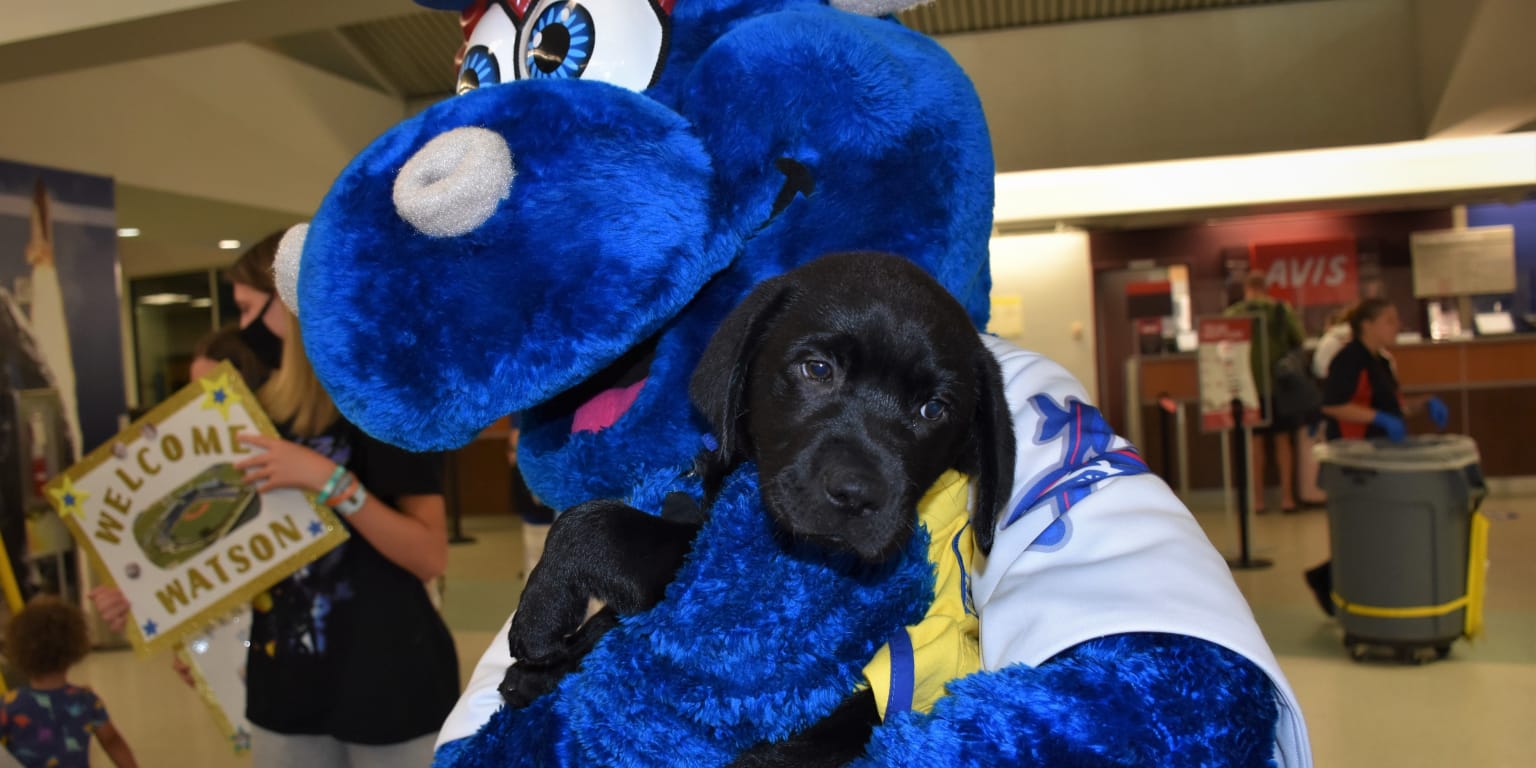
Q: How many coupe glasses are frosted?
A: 0